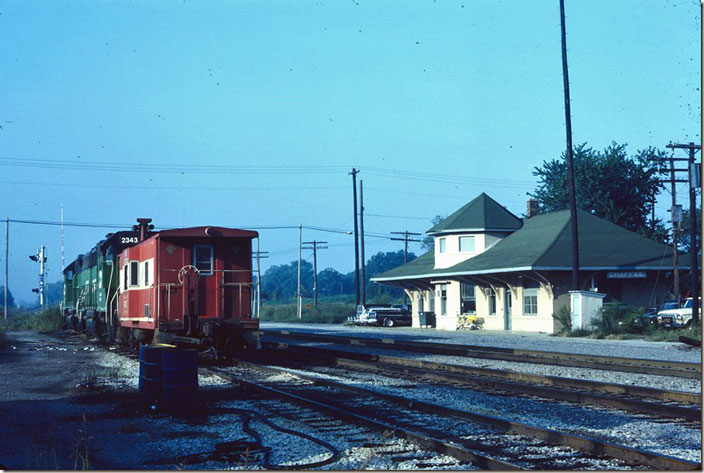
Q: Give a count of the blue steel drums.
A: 2